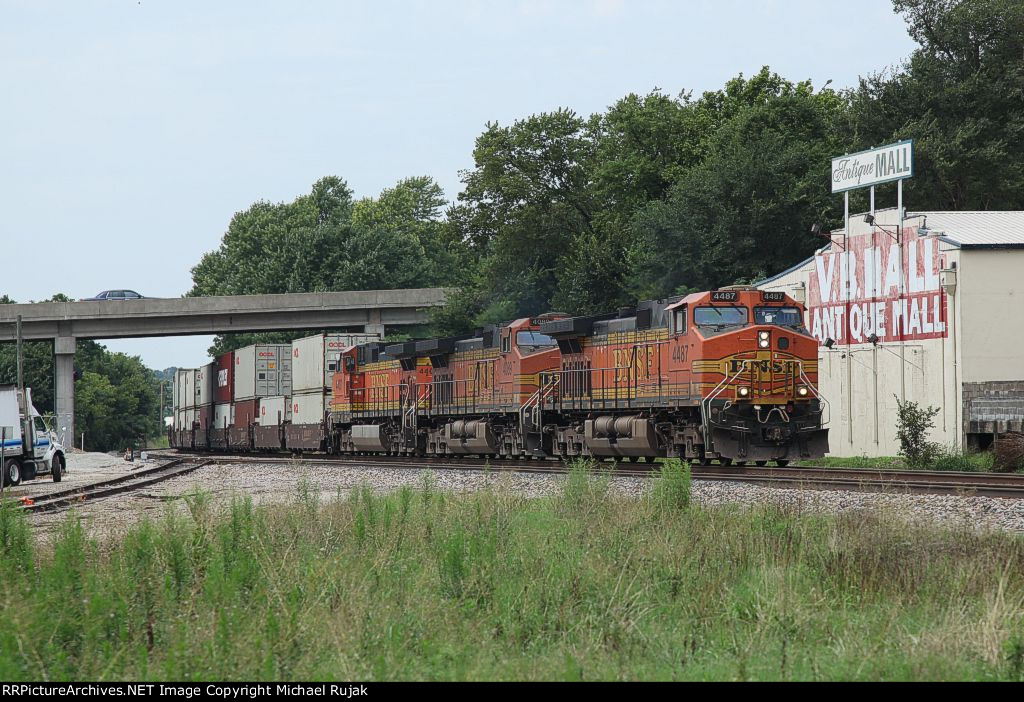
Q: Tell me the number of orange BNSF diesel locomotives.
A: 3